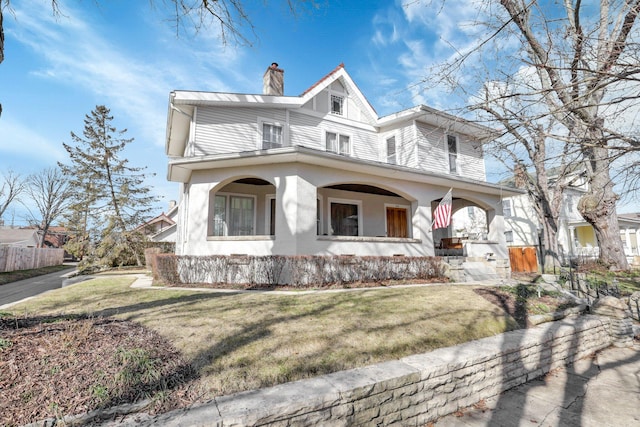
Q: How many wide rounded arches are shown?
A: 3